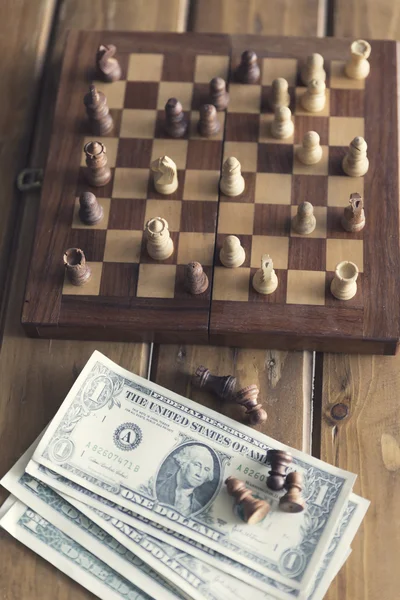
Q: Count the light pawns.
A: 7